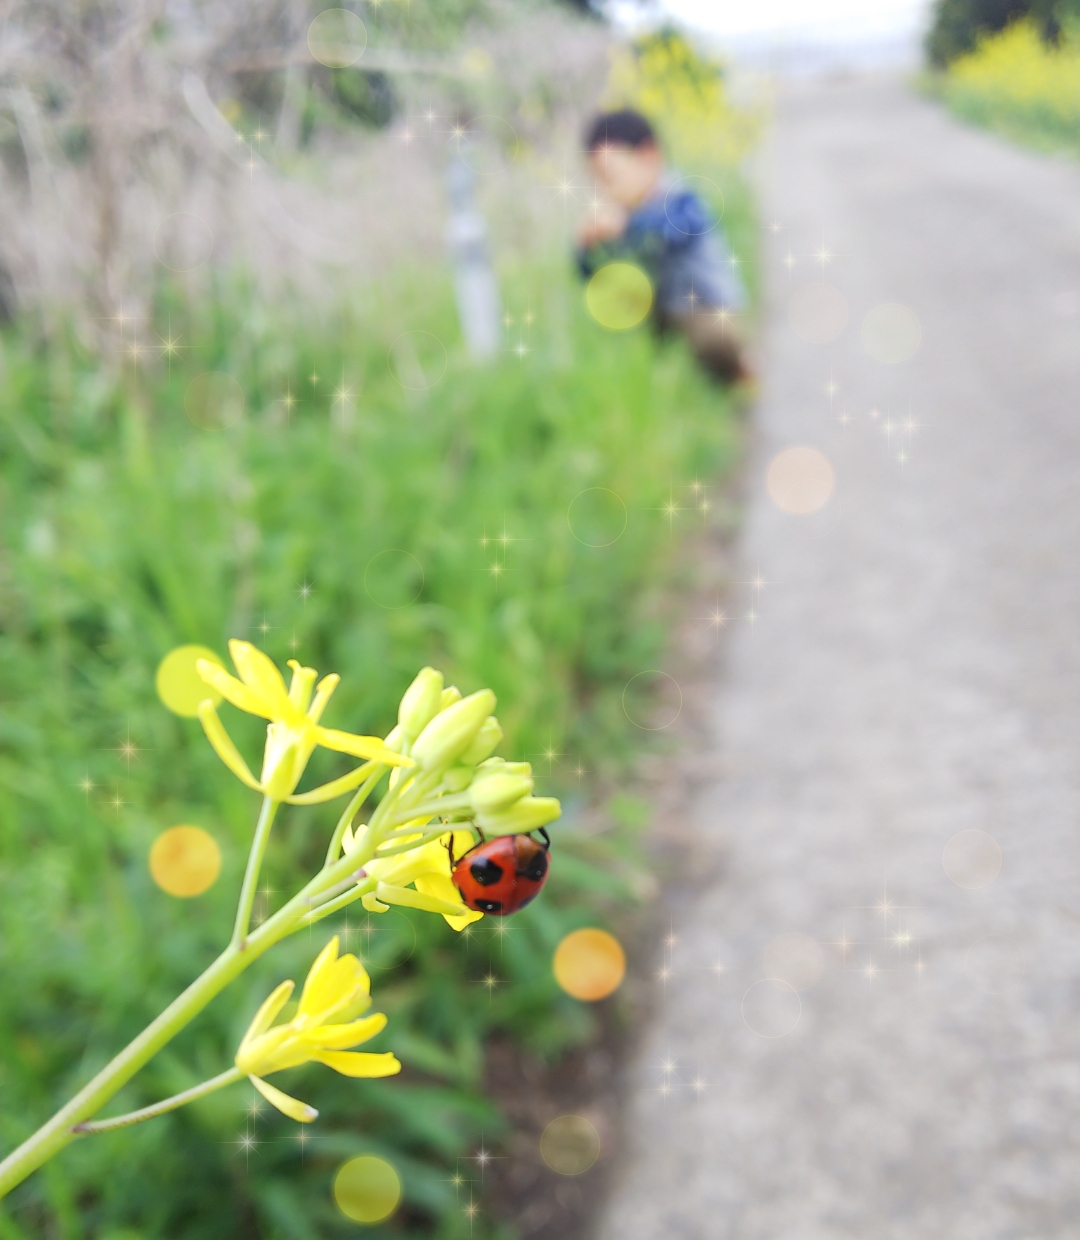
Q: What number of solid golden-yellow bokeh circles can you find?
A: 5